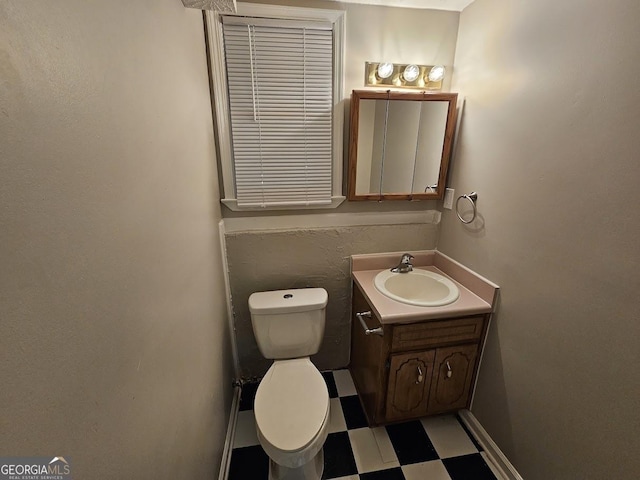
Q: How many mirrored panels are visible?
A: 3